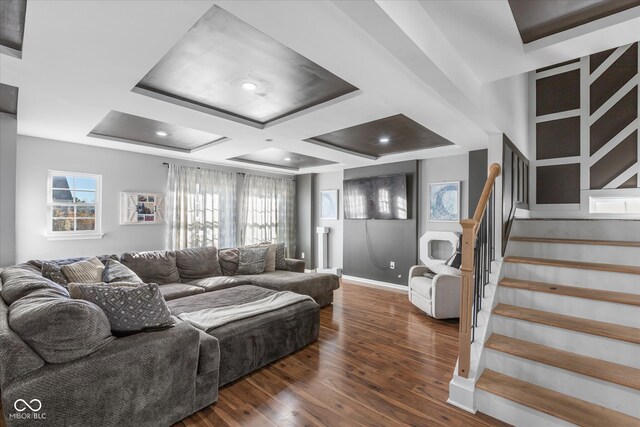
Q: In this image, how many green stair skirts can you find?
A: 0